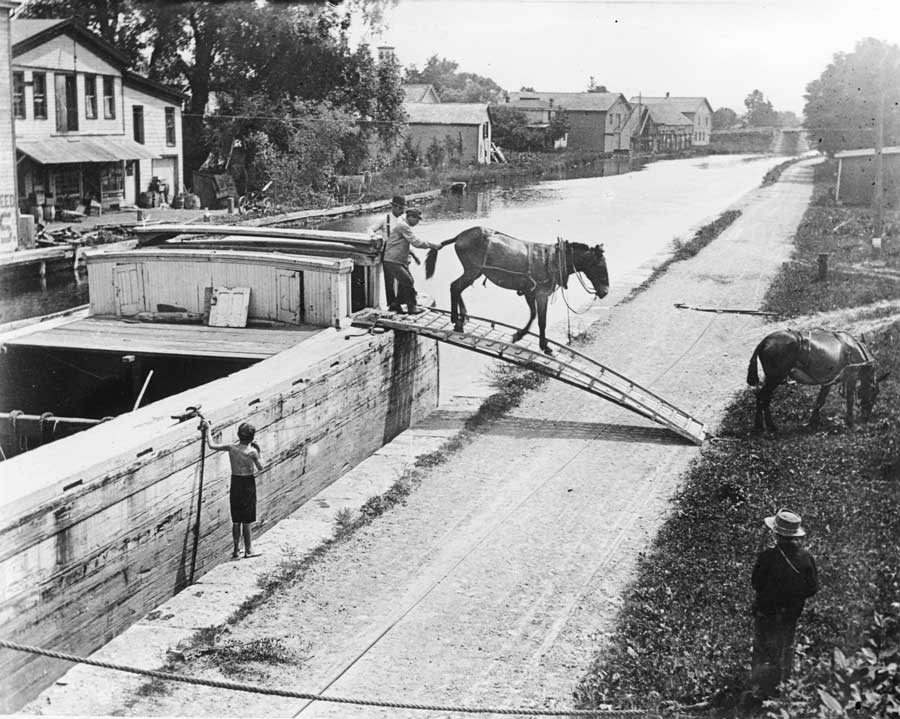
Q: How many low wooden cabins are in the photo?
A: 1